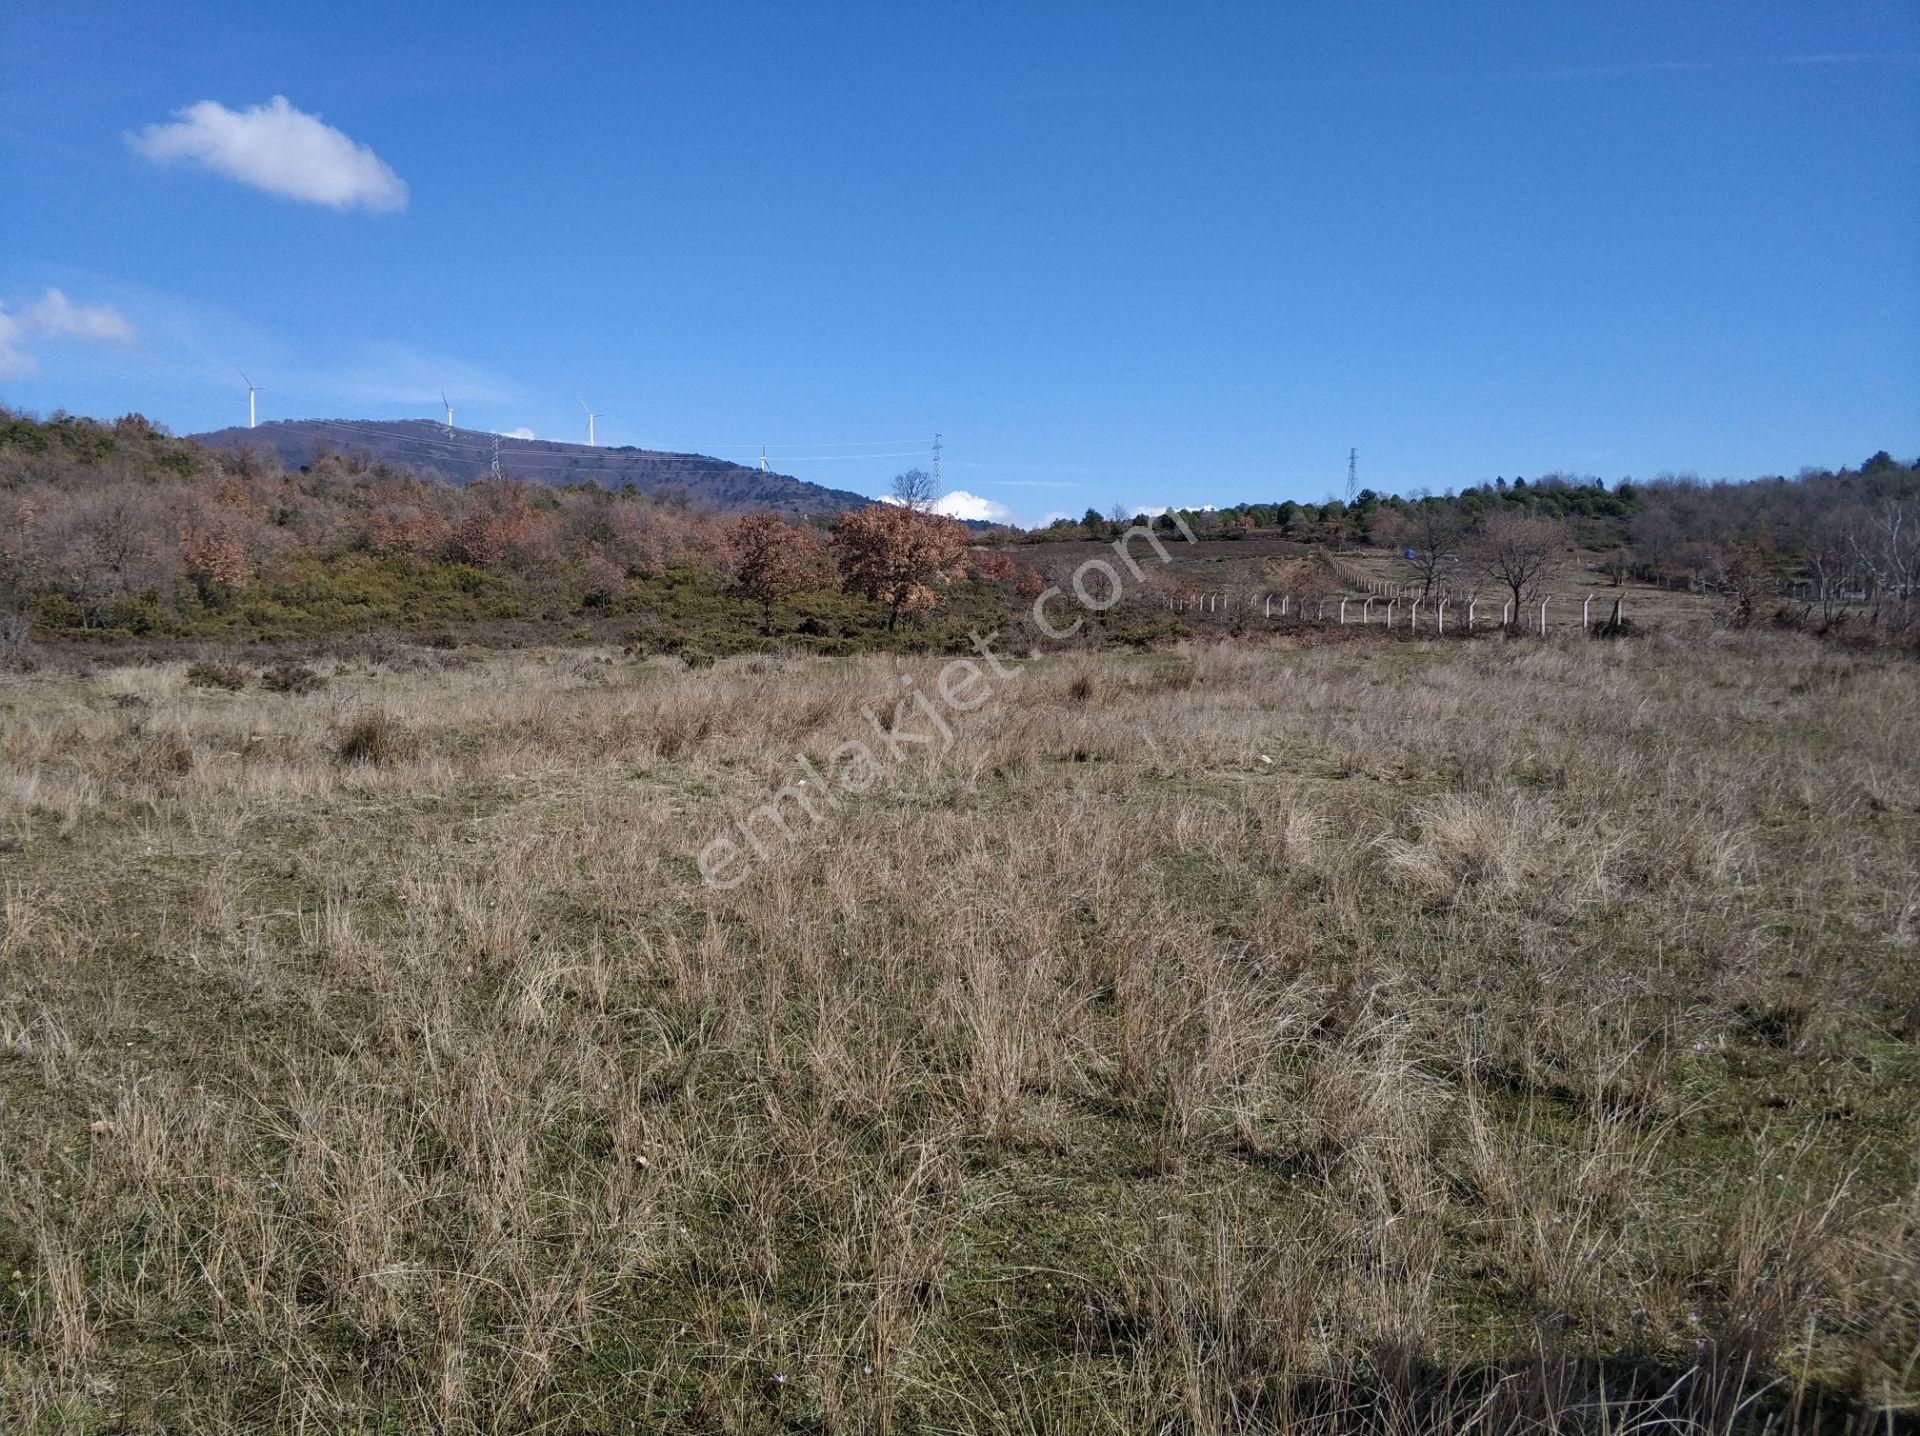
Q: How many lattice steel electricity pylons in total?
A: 3